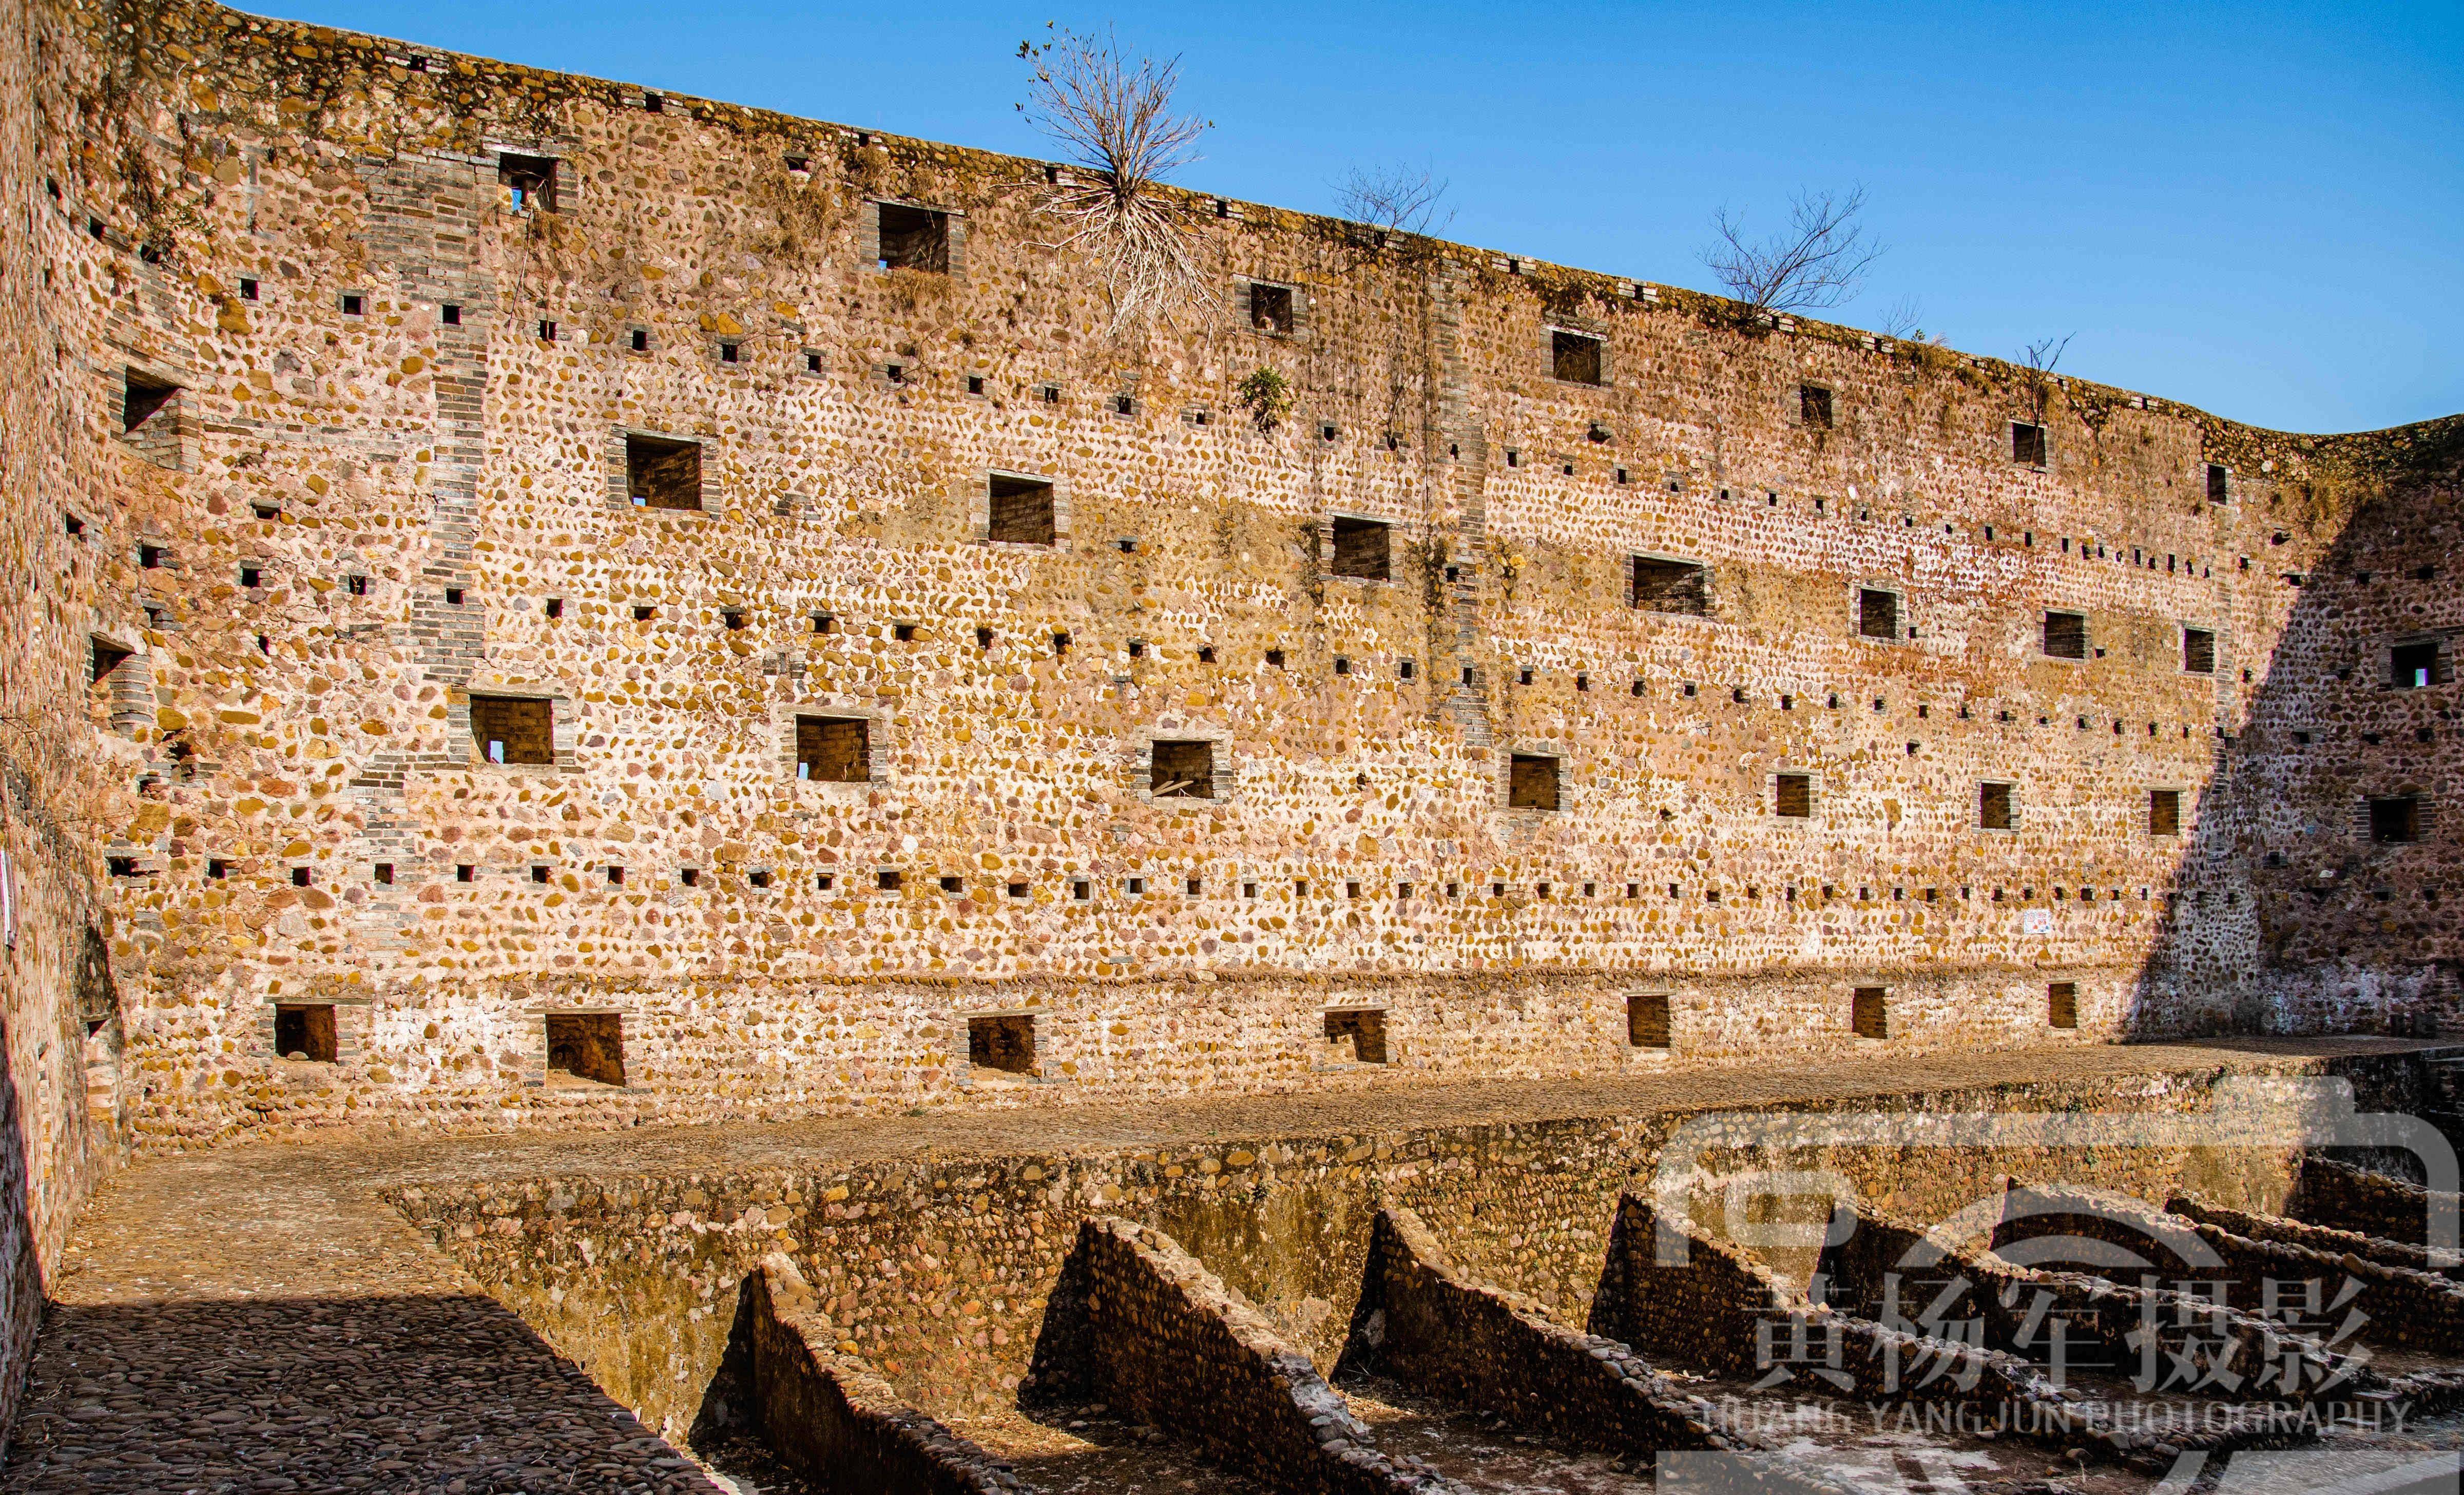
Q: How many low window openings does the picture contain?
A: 7